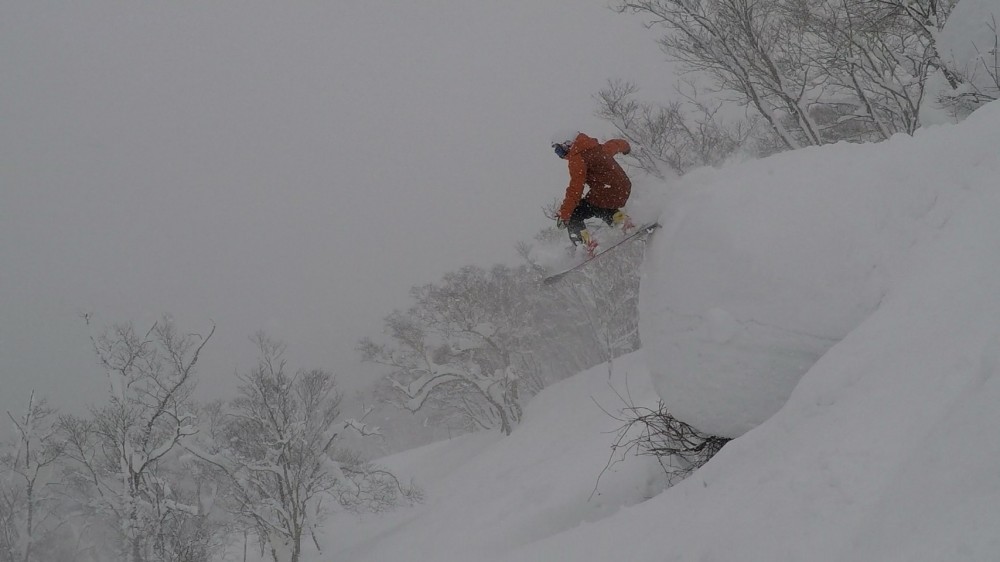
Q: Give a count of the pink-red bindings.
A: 2